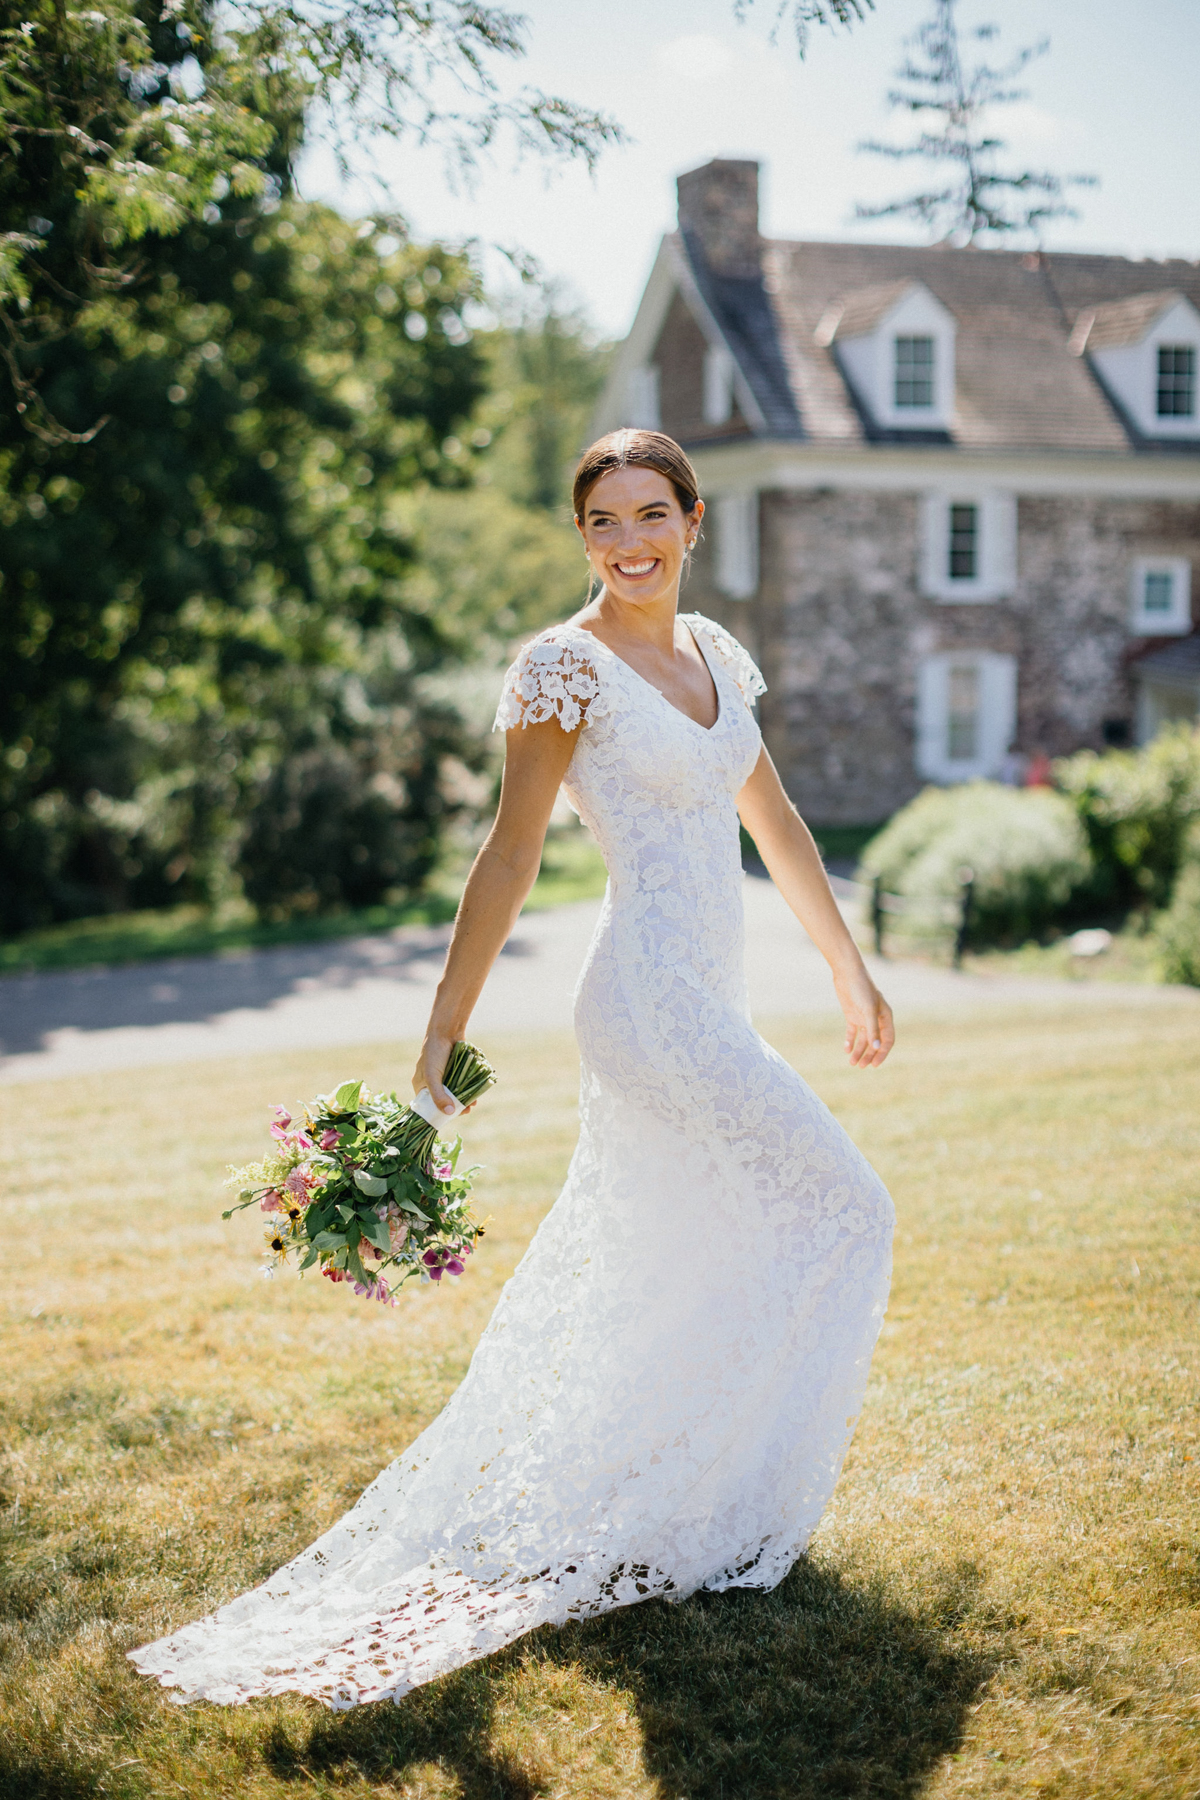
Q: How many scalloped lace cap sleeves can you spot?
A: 2